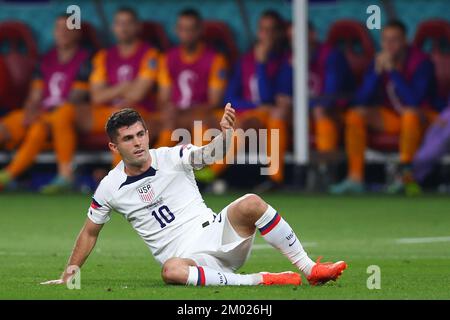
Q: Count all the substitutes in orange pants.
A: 6